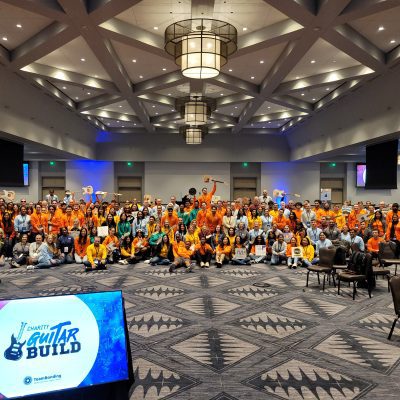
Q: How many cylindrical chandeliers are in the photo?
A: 3